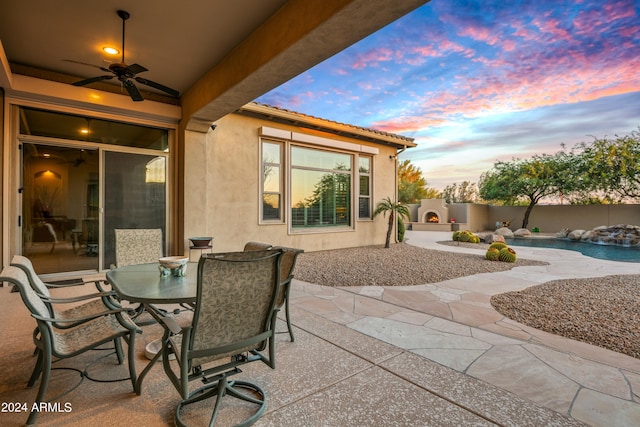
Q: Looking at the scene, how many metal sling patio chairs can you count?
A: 6